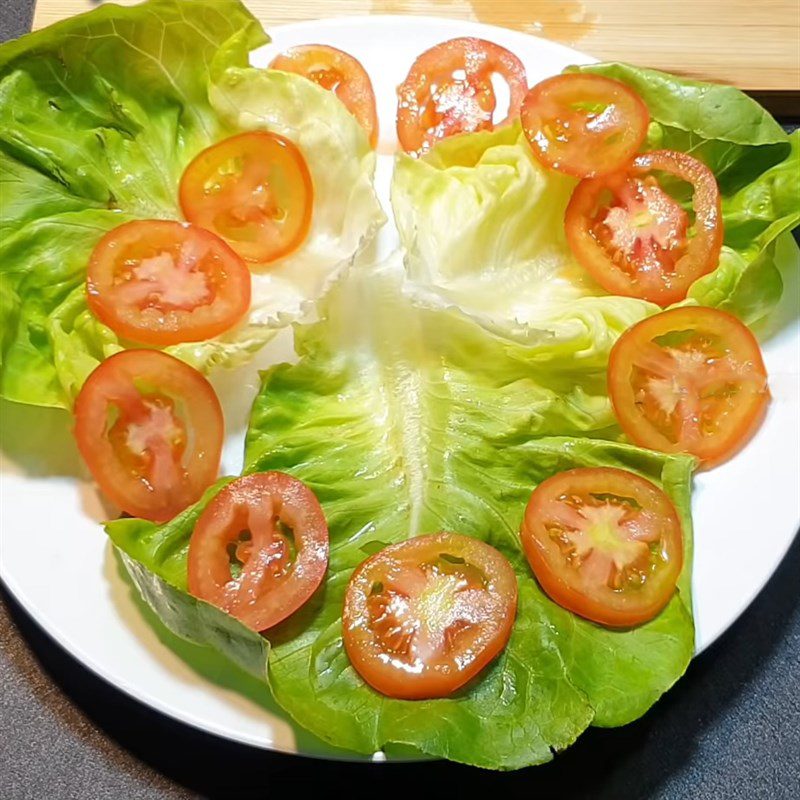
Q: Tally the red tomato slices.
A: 11